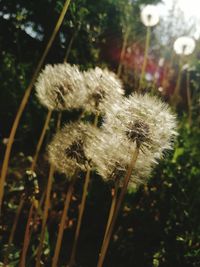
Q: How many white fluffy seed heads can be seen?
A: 7